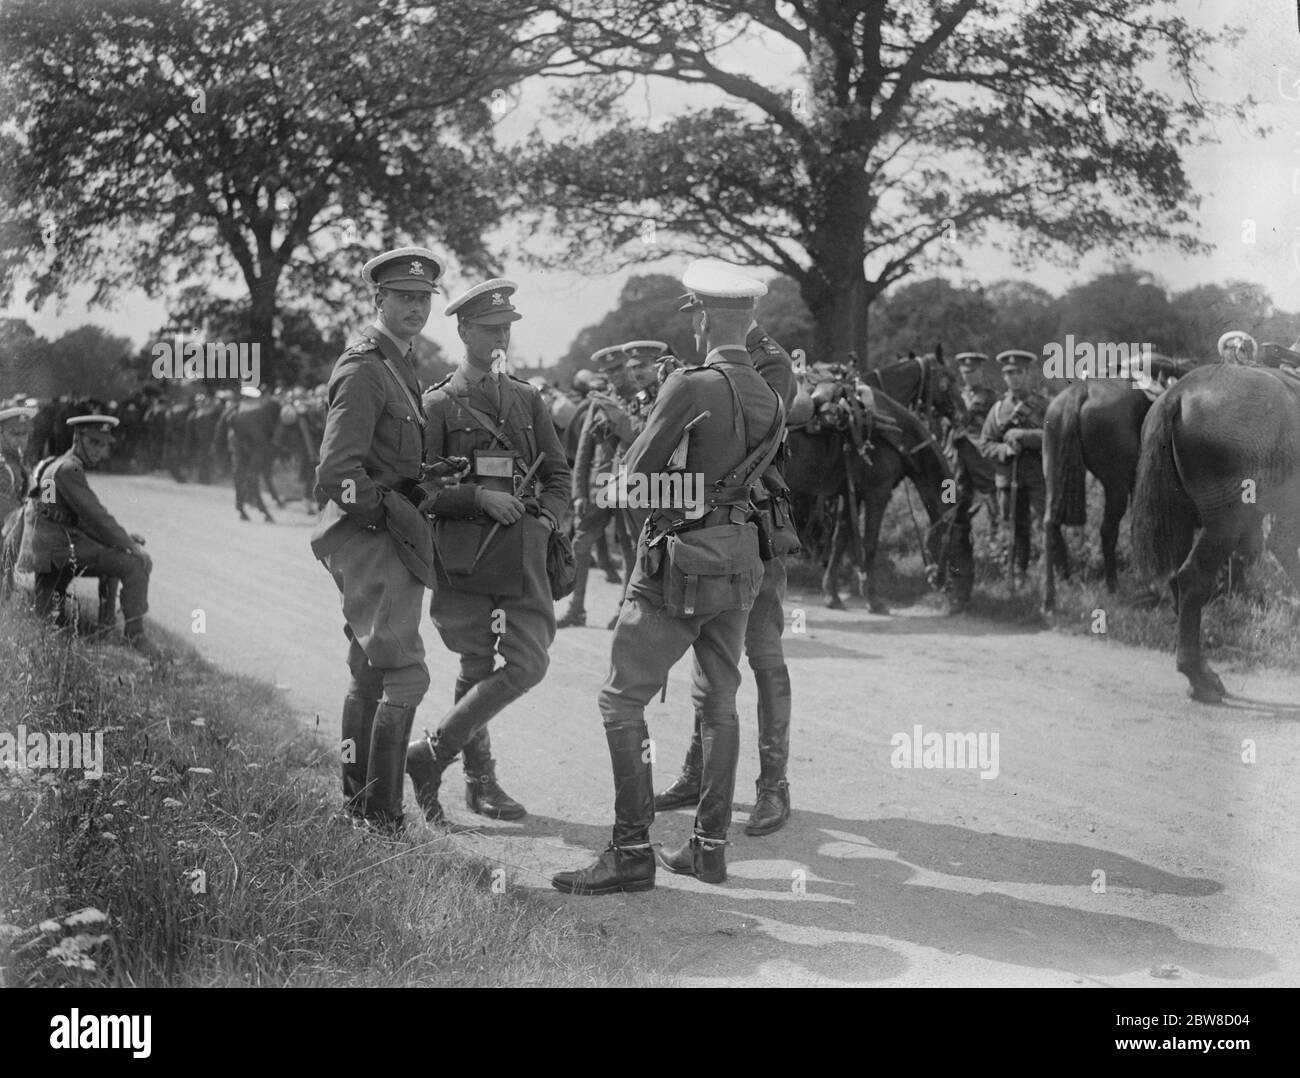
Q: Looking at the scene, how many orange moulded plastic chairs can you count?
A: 0